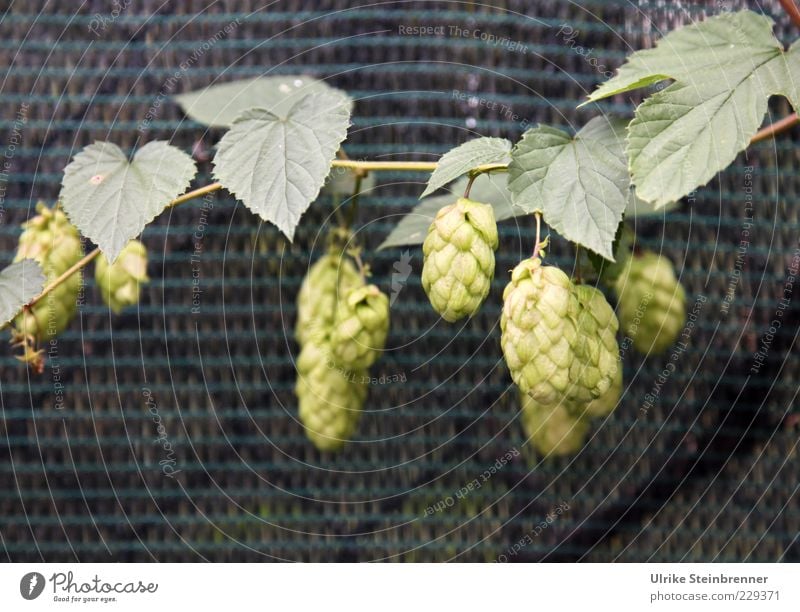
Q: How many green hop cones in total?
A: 11